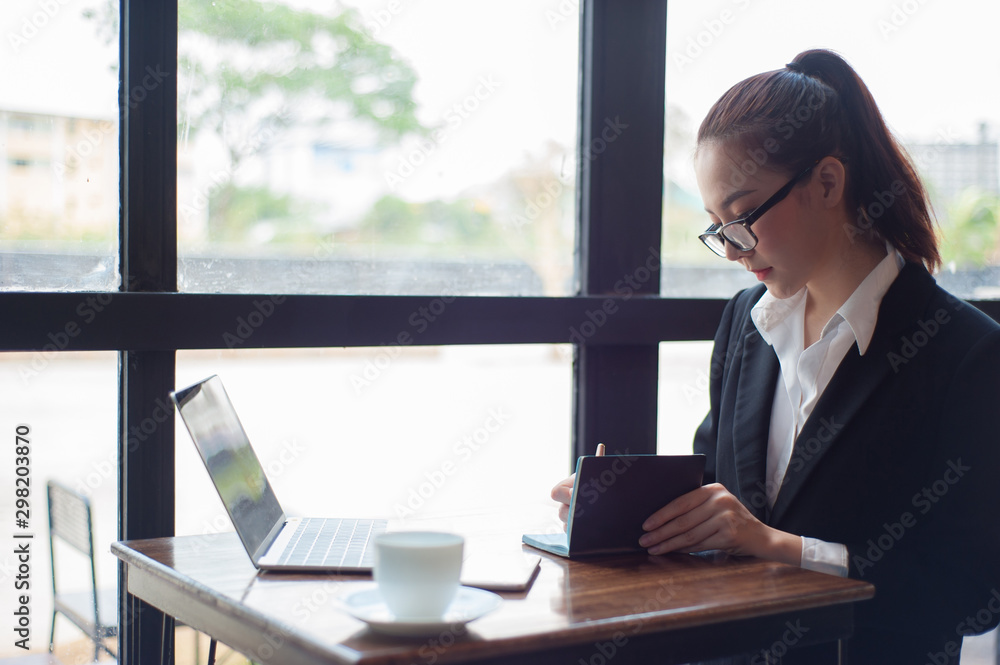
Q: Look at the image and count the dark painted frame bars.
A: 3